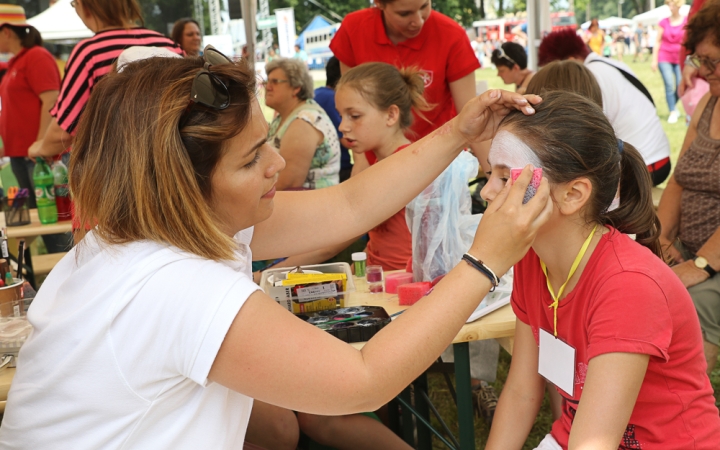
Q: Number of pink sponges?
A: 3